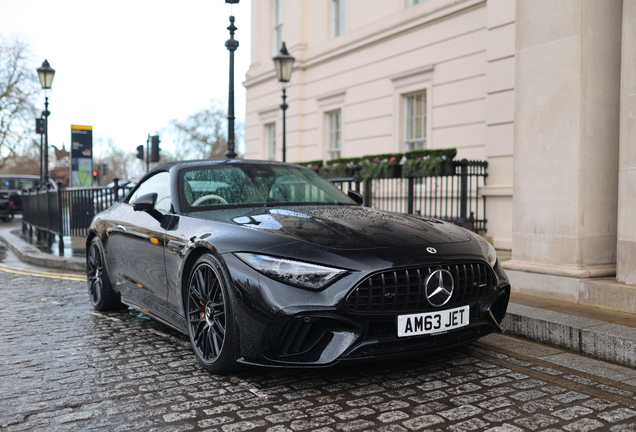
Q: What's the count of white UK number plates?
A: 1